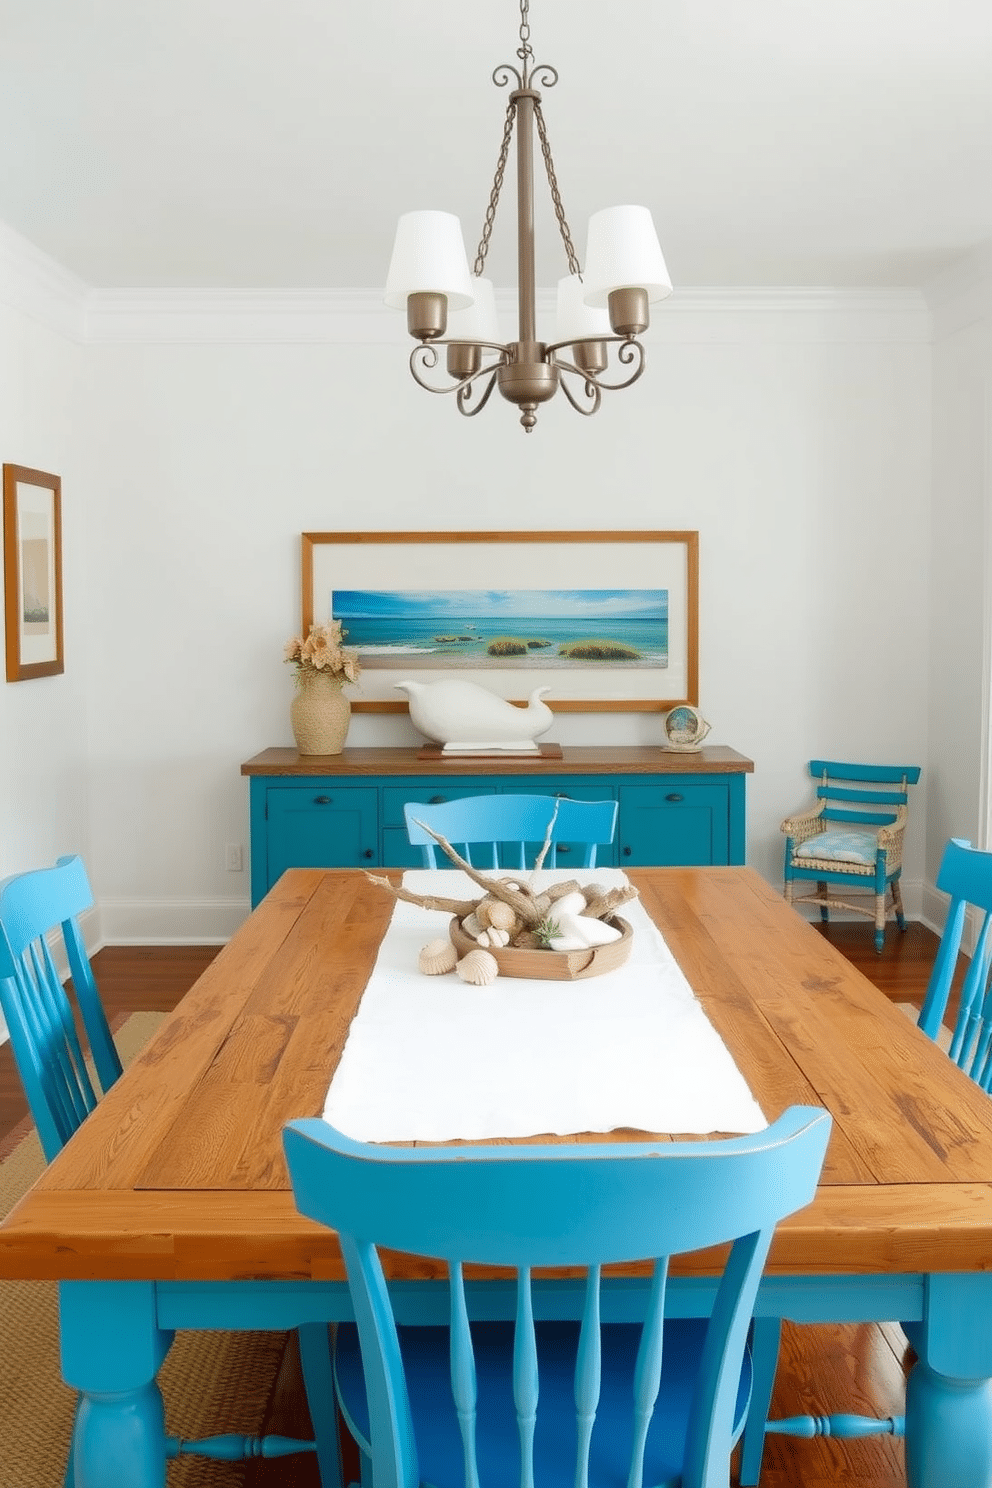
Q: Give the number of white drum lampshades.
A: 4